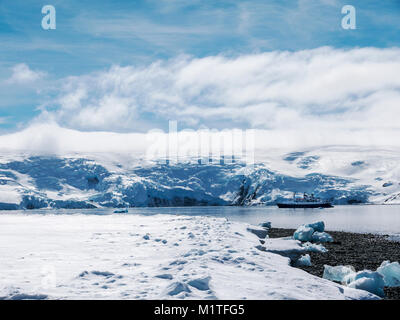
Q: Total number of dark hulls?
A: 1